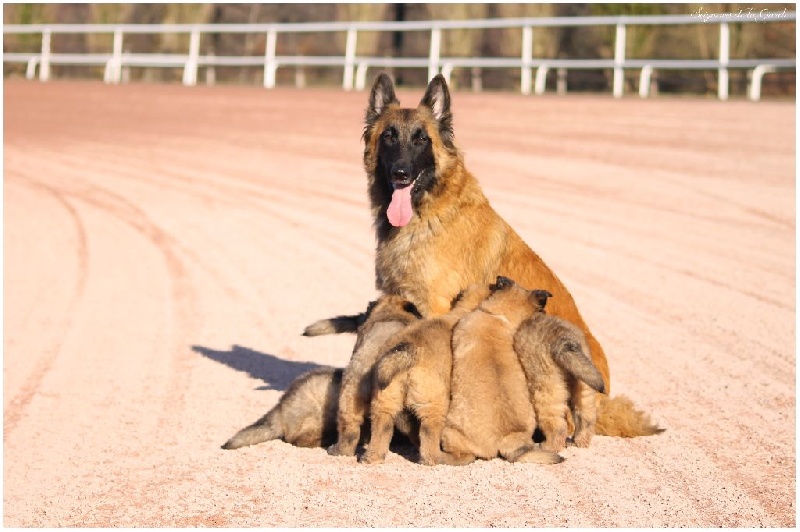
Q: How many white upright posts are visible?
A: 9